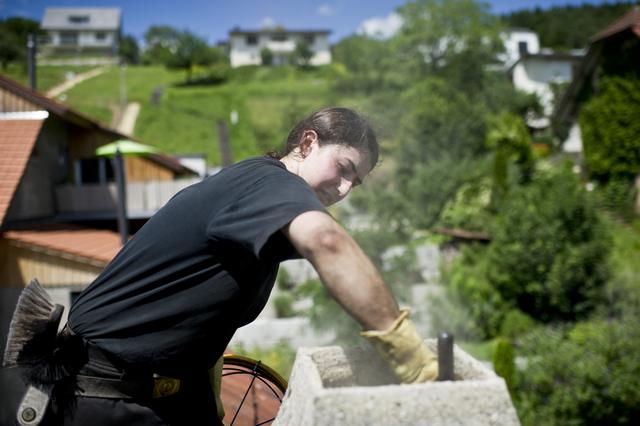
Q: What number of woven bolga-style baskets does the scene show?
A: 0